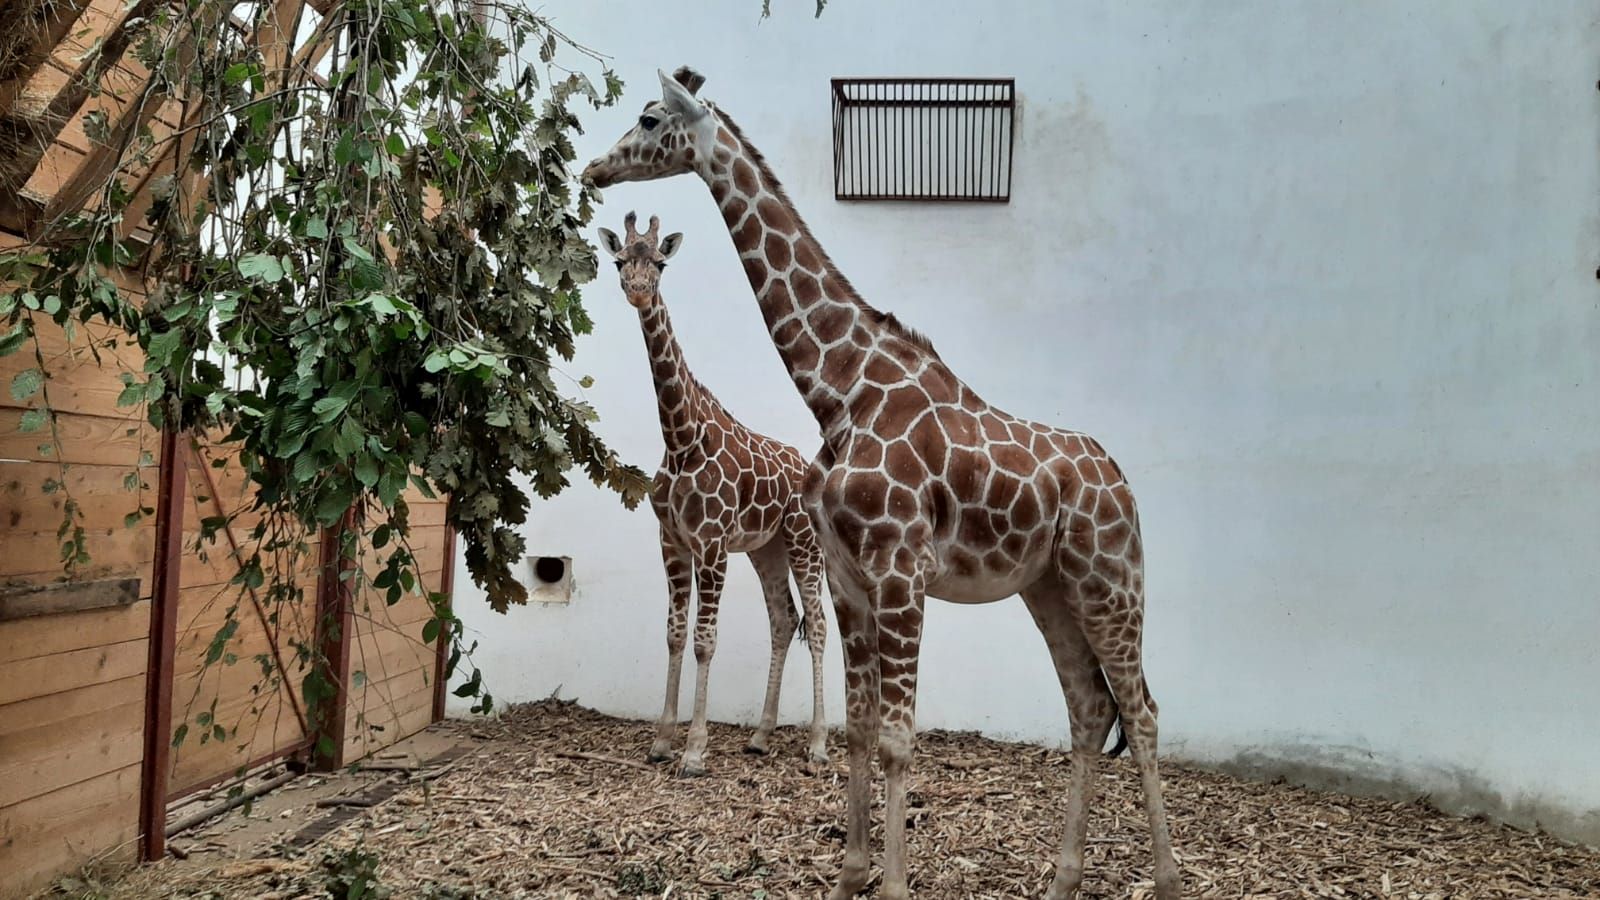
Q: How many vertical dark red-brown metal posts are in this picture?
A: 3